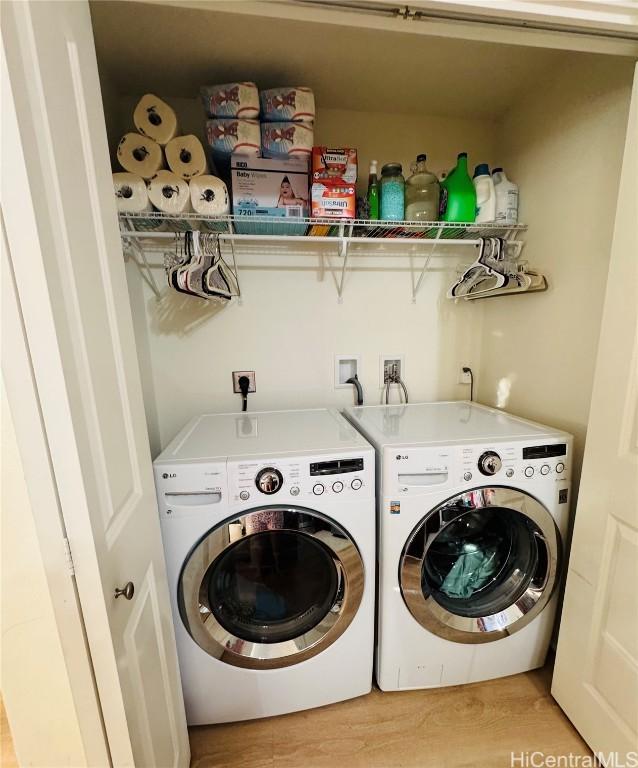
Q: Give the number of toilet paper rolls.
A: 6